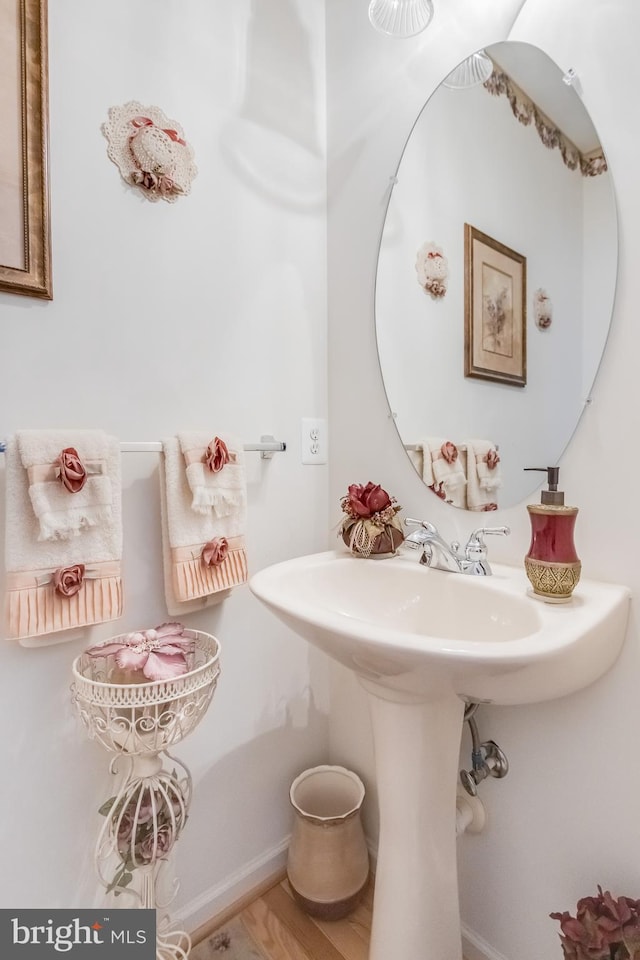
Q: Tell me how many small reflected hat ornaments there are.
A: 2